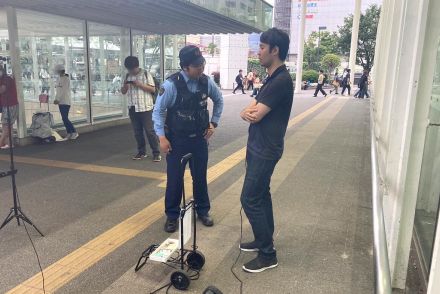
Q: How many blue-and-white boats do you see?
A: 0